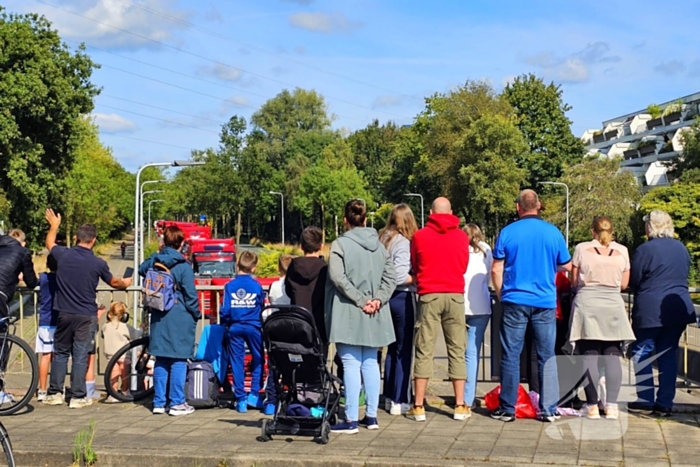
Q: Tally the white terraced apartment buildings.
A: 1